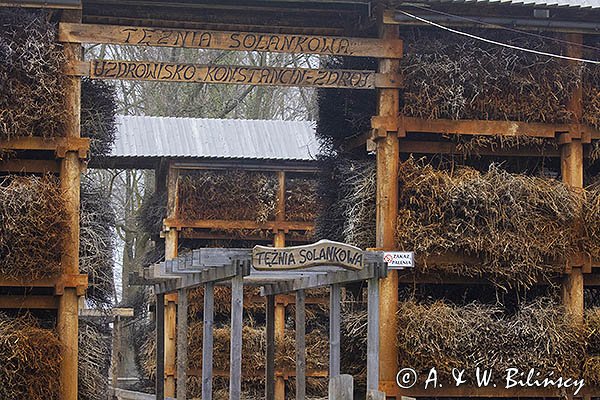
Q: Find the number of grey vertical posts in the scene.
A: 8